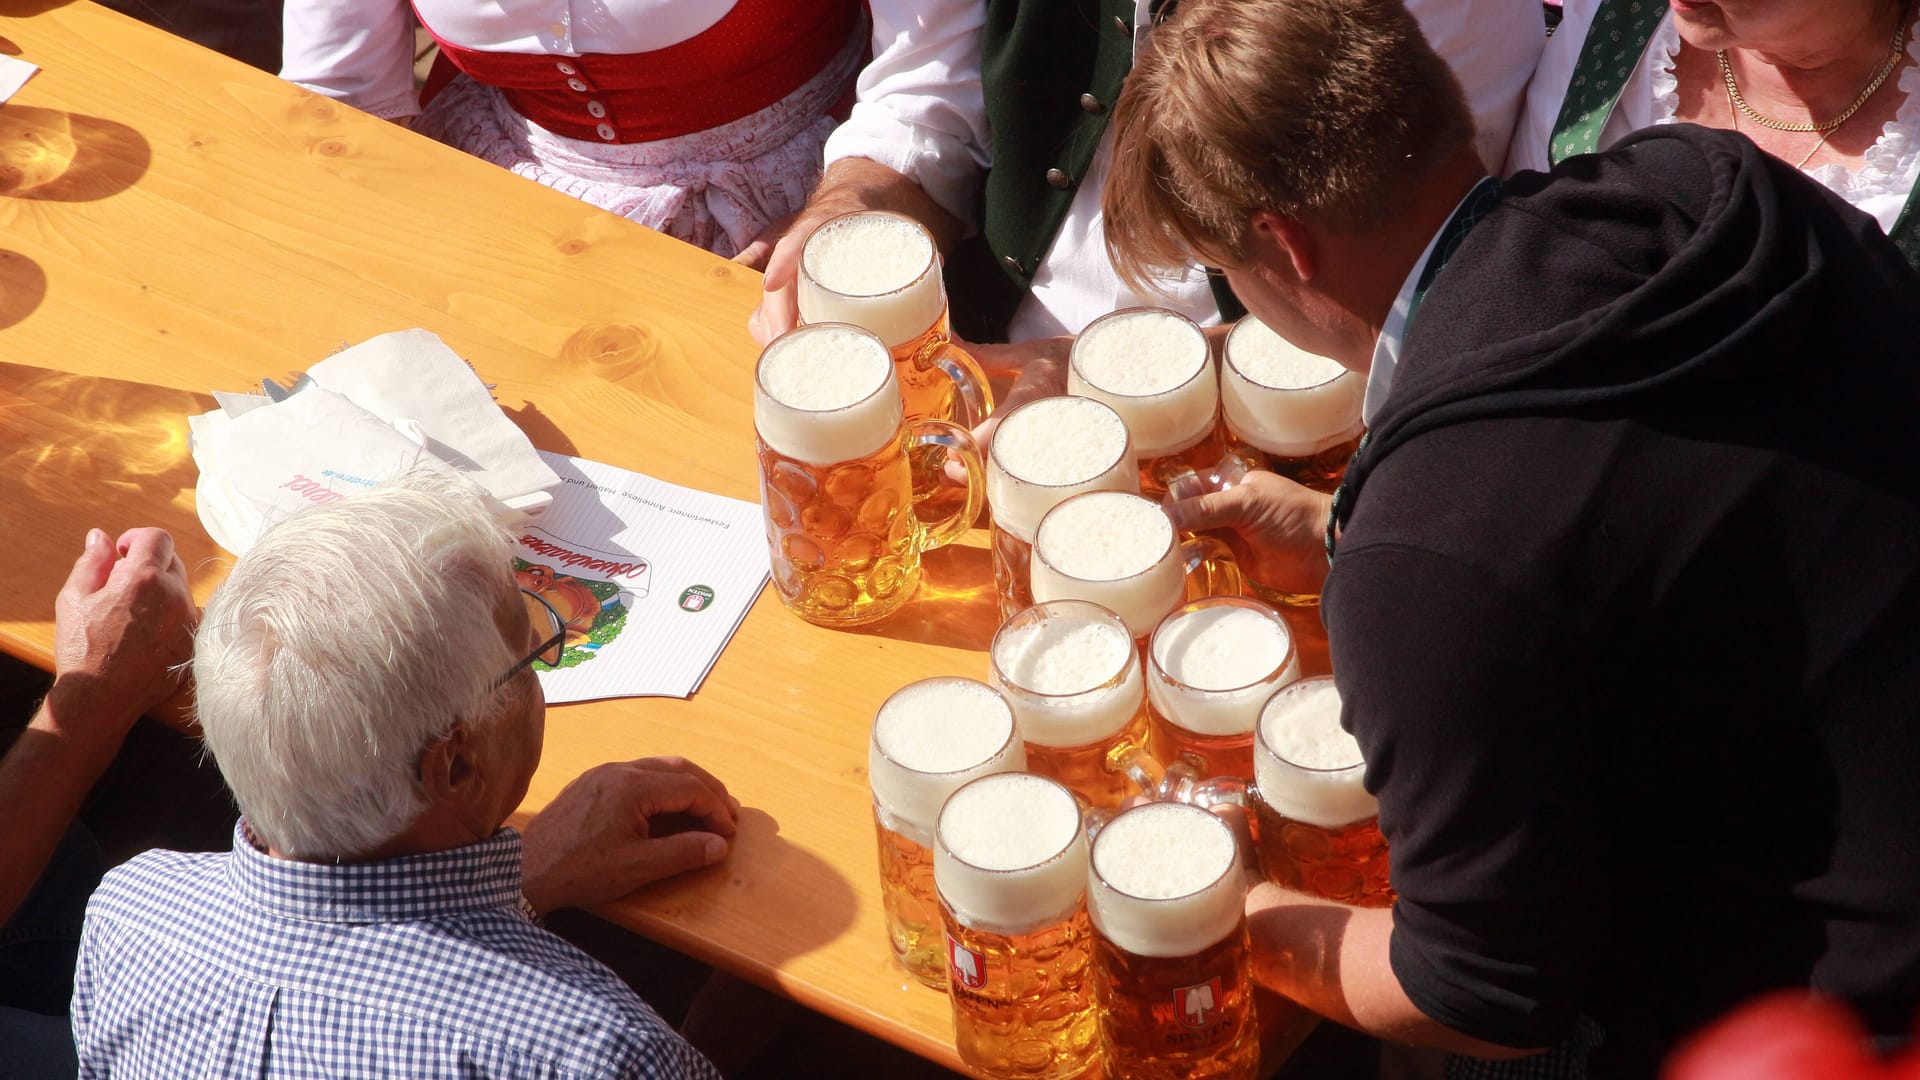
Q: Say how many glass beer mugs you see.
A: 12